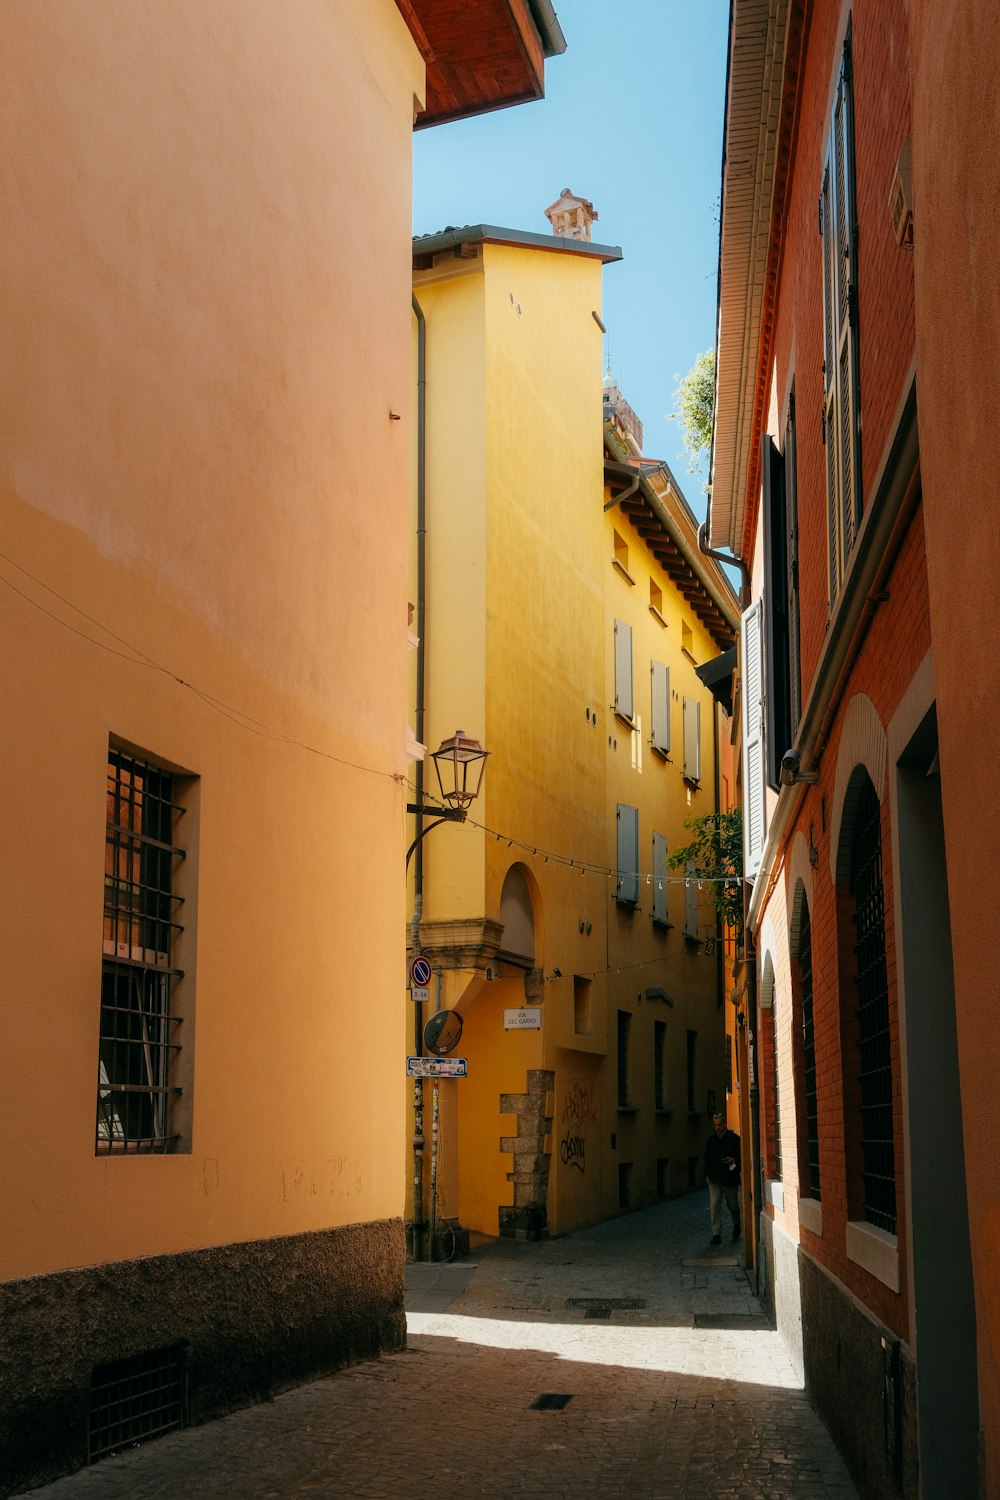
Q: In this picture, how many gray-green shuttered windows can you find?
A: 6